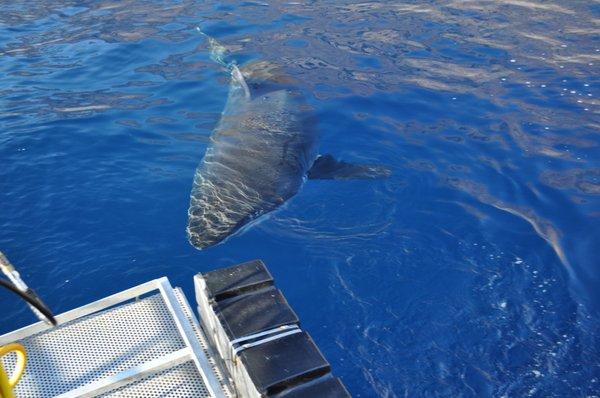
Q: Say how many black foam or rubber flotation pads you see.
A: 4